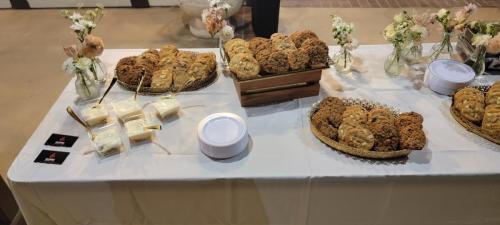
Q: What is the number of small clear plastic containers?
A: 5